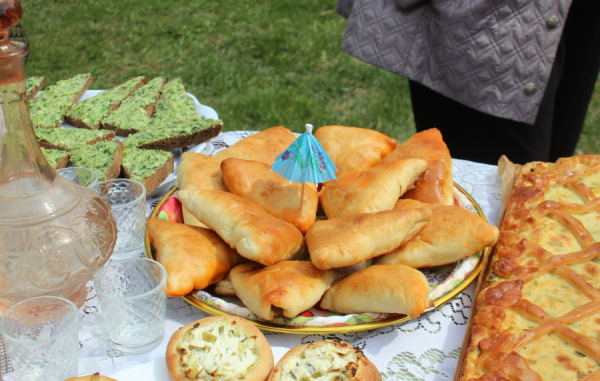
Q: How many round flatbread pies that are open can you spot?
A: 2